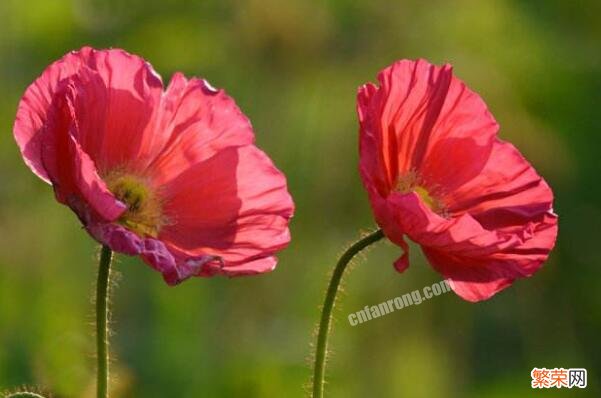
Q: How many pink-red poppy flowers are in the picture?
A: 2